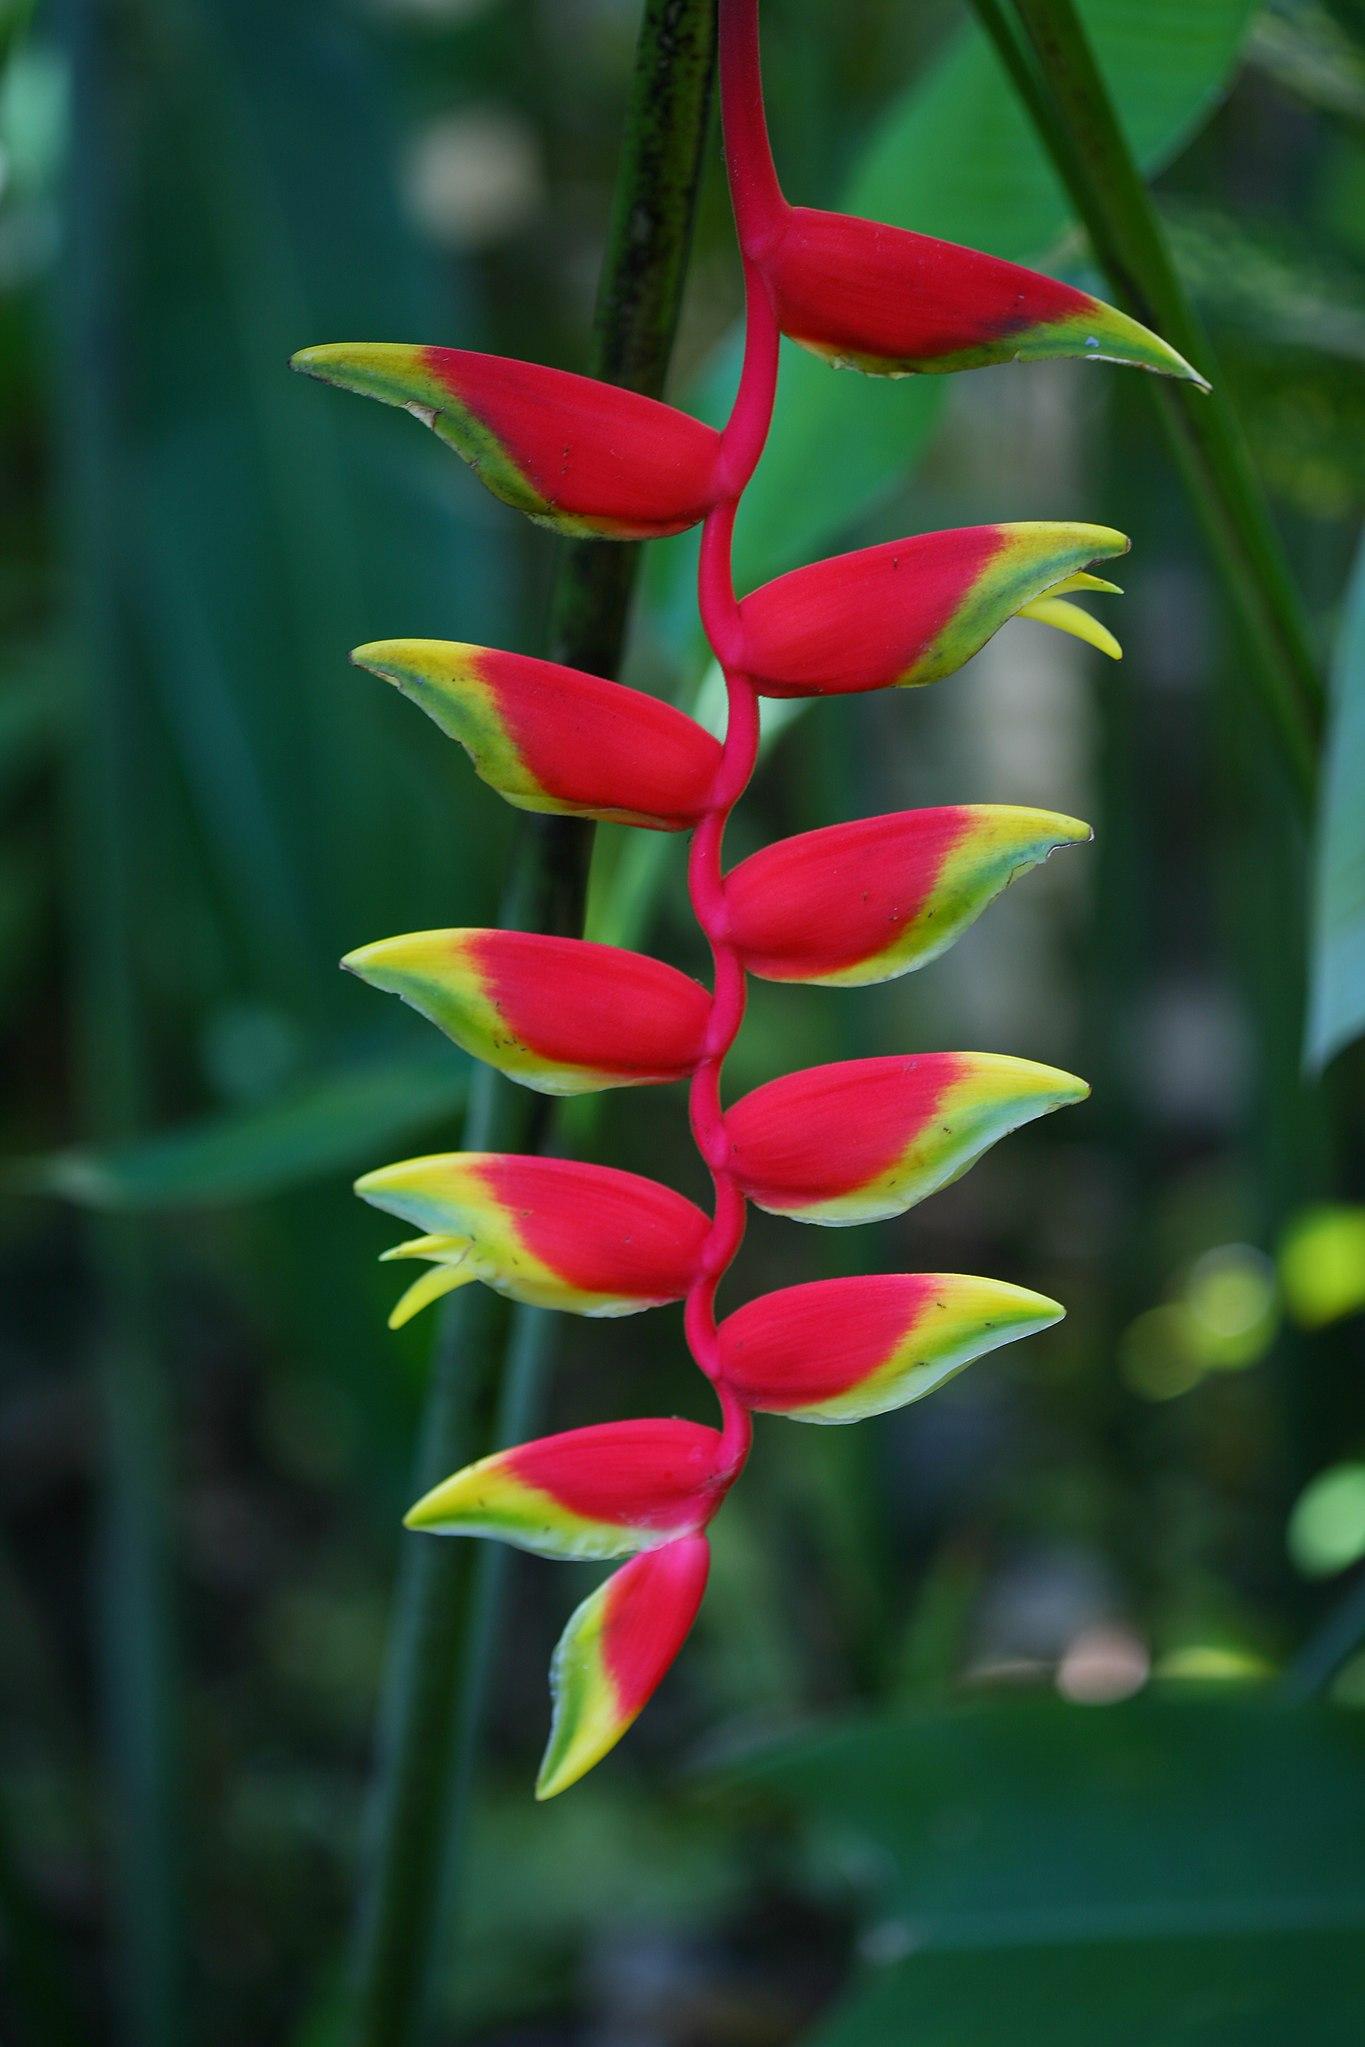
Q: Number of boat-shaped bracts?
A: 11